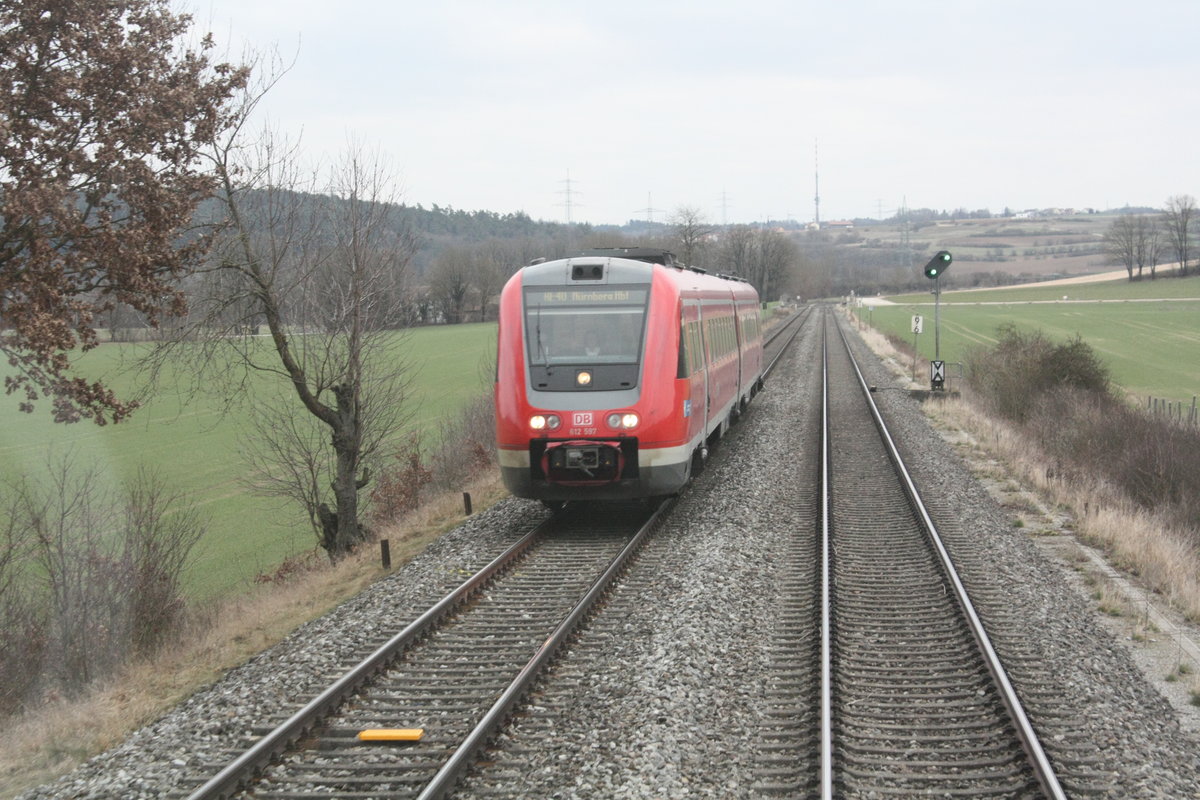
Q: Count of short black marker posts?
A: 2